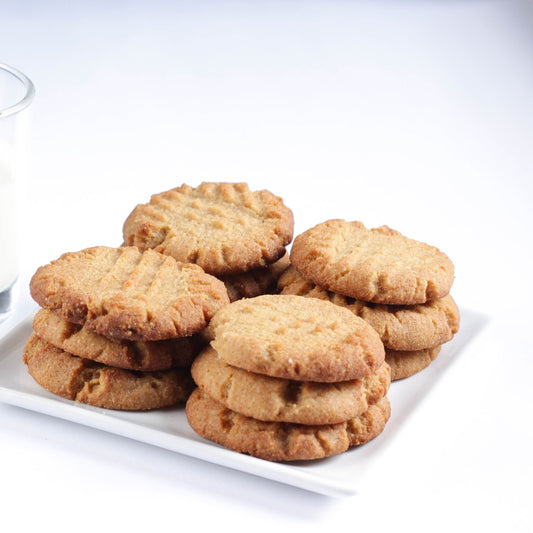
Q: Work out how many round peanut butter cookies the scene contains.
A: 11